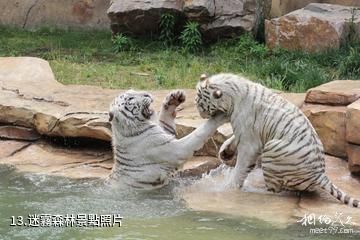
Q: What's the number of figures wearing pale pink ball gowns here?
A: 0